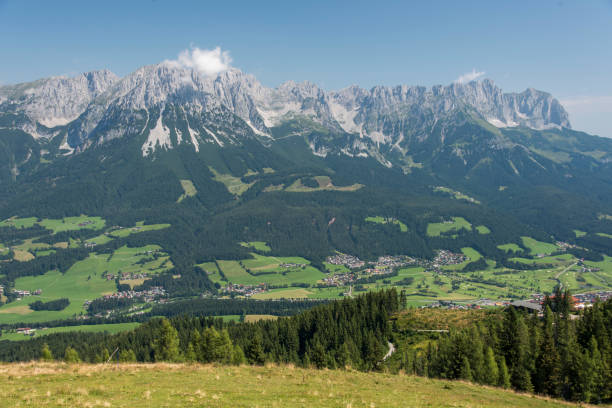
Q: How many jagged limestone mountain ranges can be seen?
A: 1